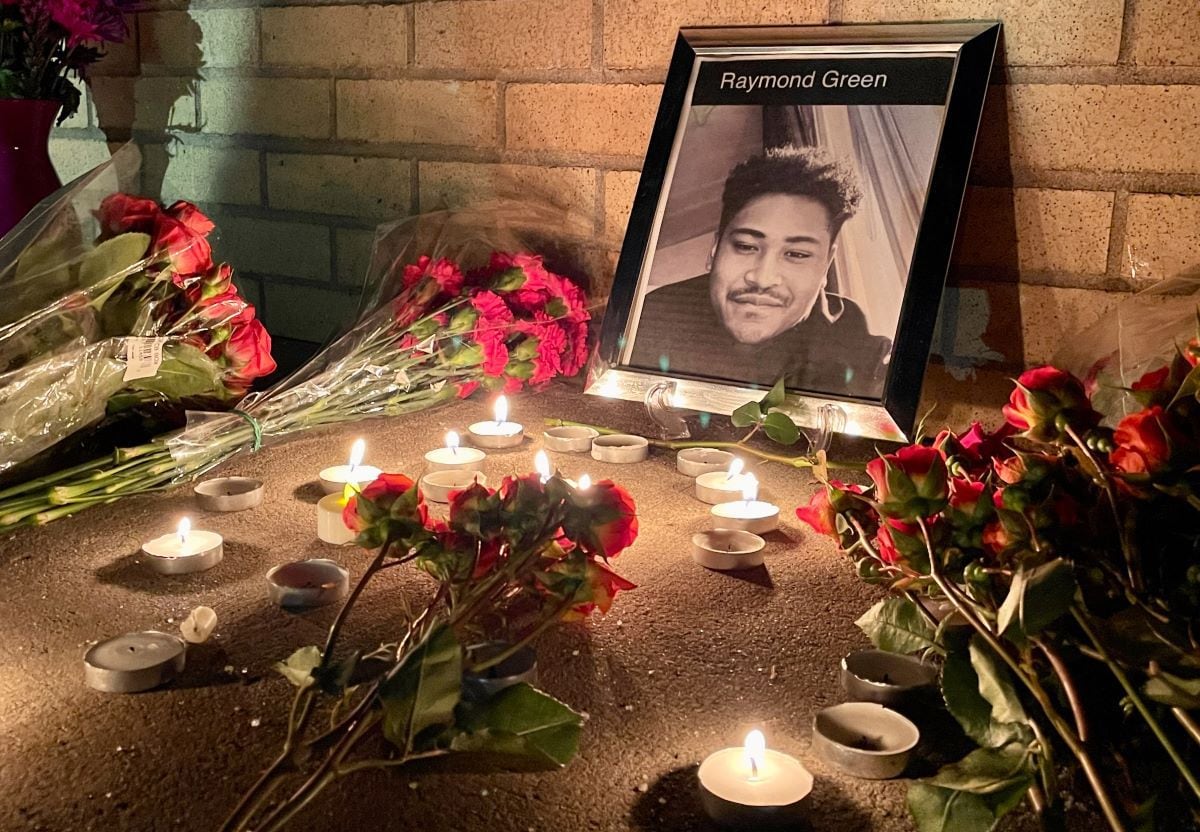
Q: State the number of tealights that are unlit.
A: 11